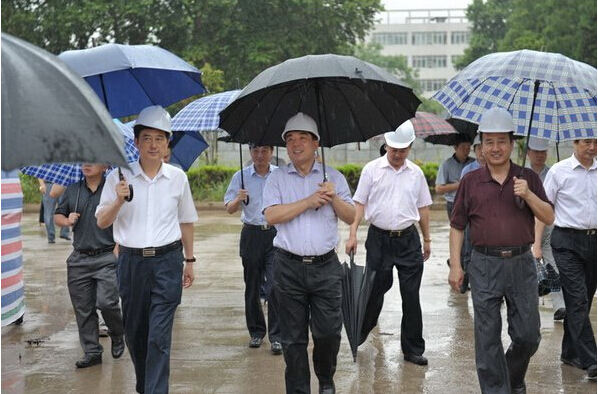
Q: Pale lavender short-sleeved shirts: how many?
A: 1